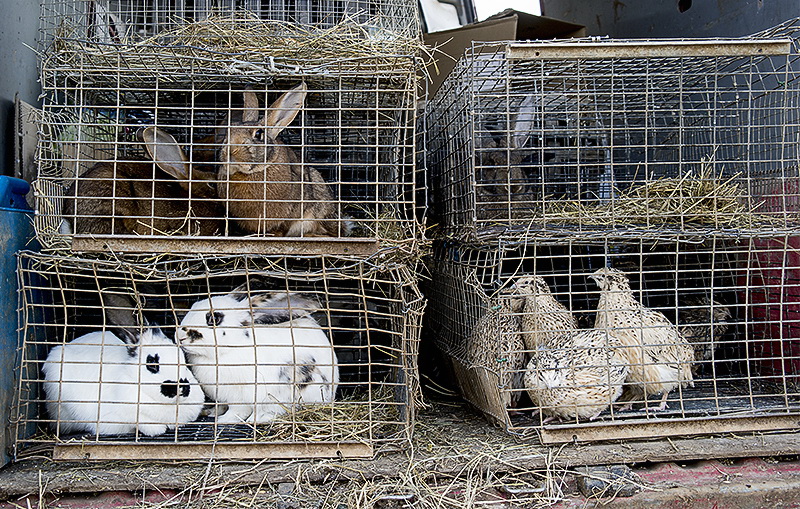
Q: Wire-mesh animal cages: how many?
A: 5